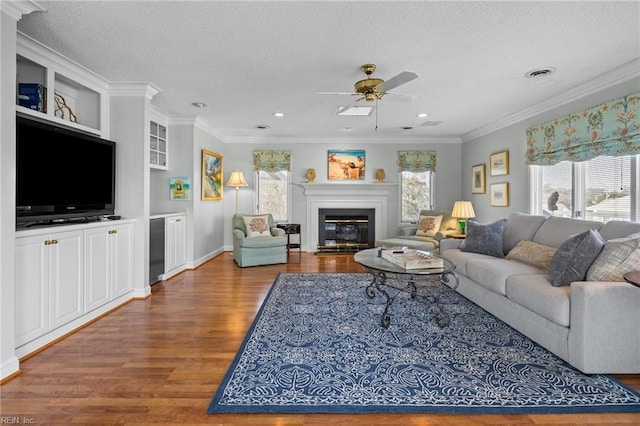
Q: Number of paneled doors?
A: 6